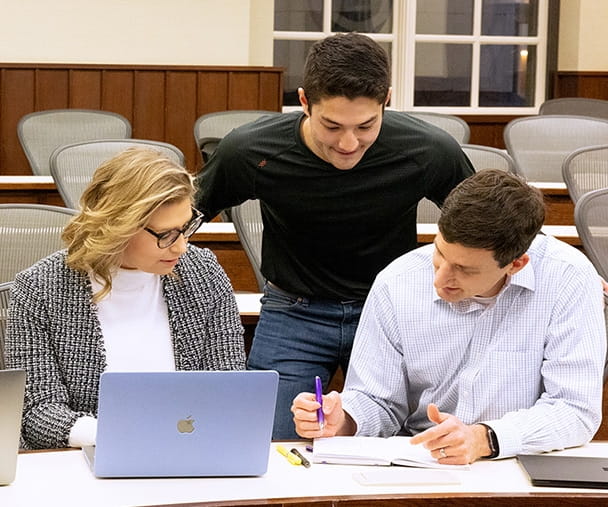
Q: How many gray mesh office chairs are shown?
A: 12